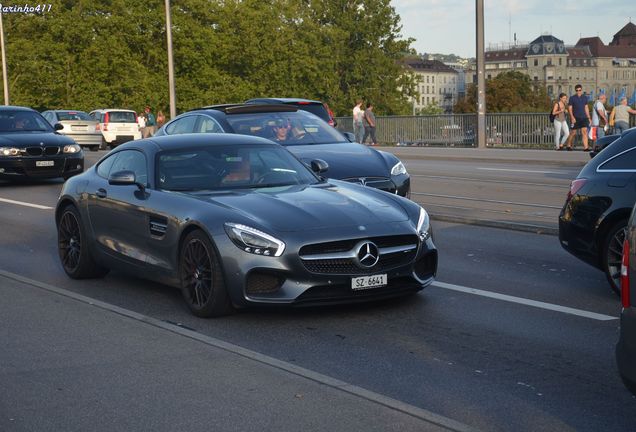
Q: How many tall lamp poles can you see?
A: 3